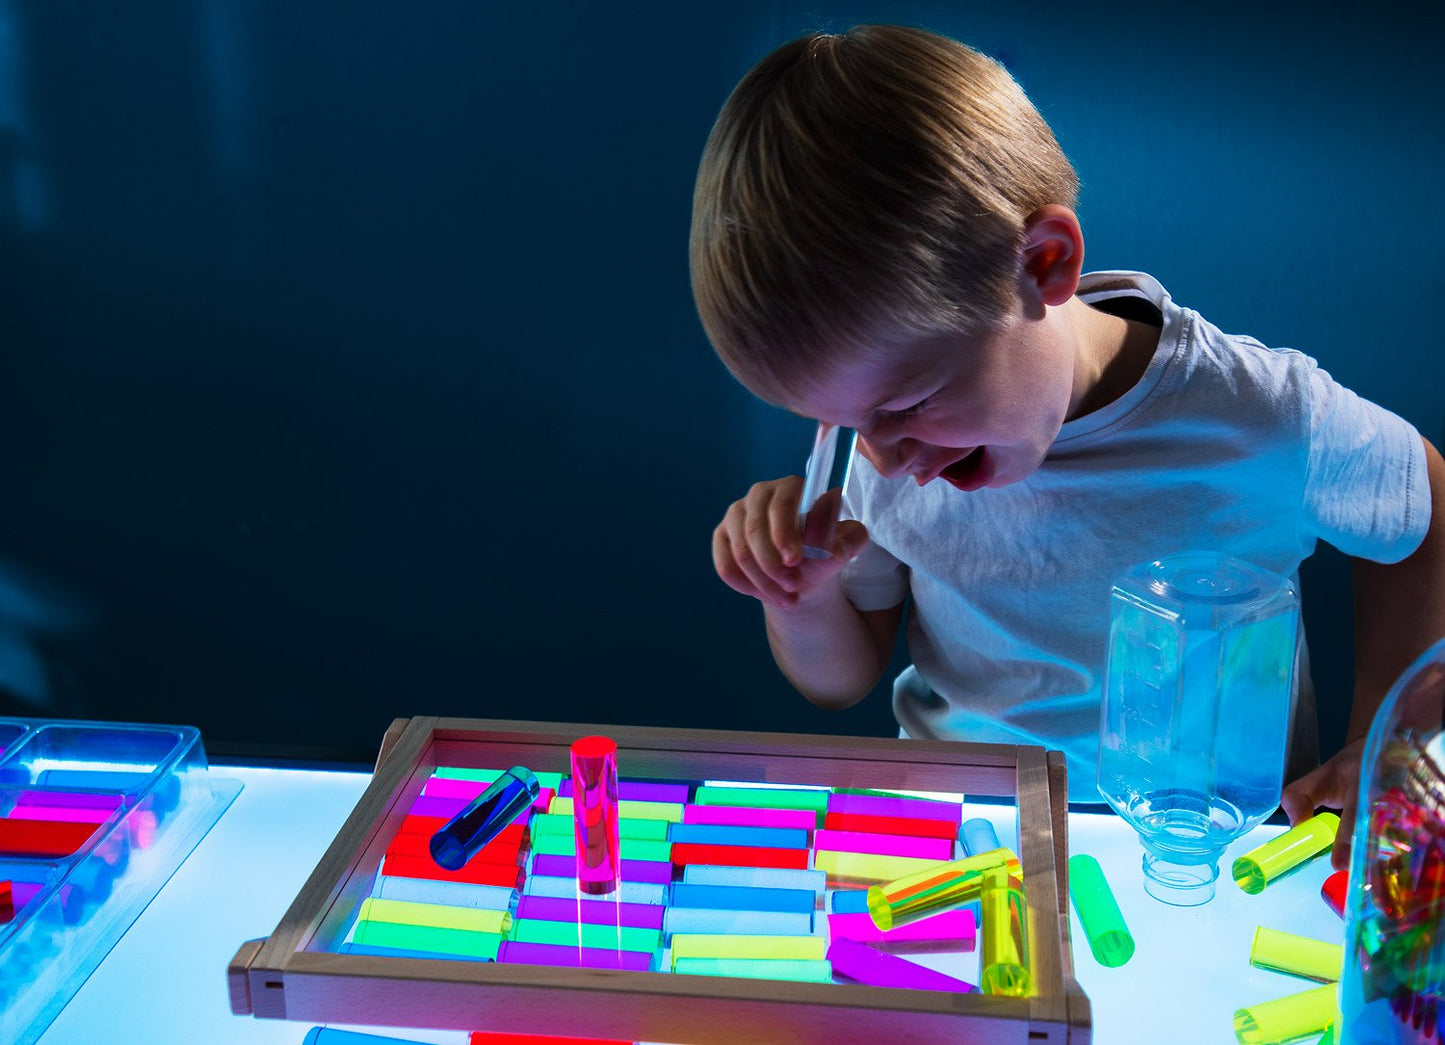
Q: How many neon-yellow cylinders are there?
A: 9